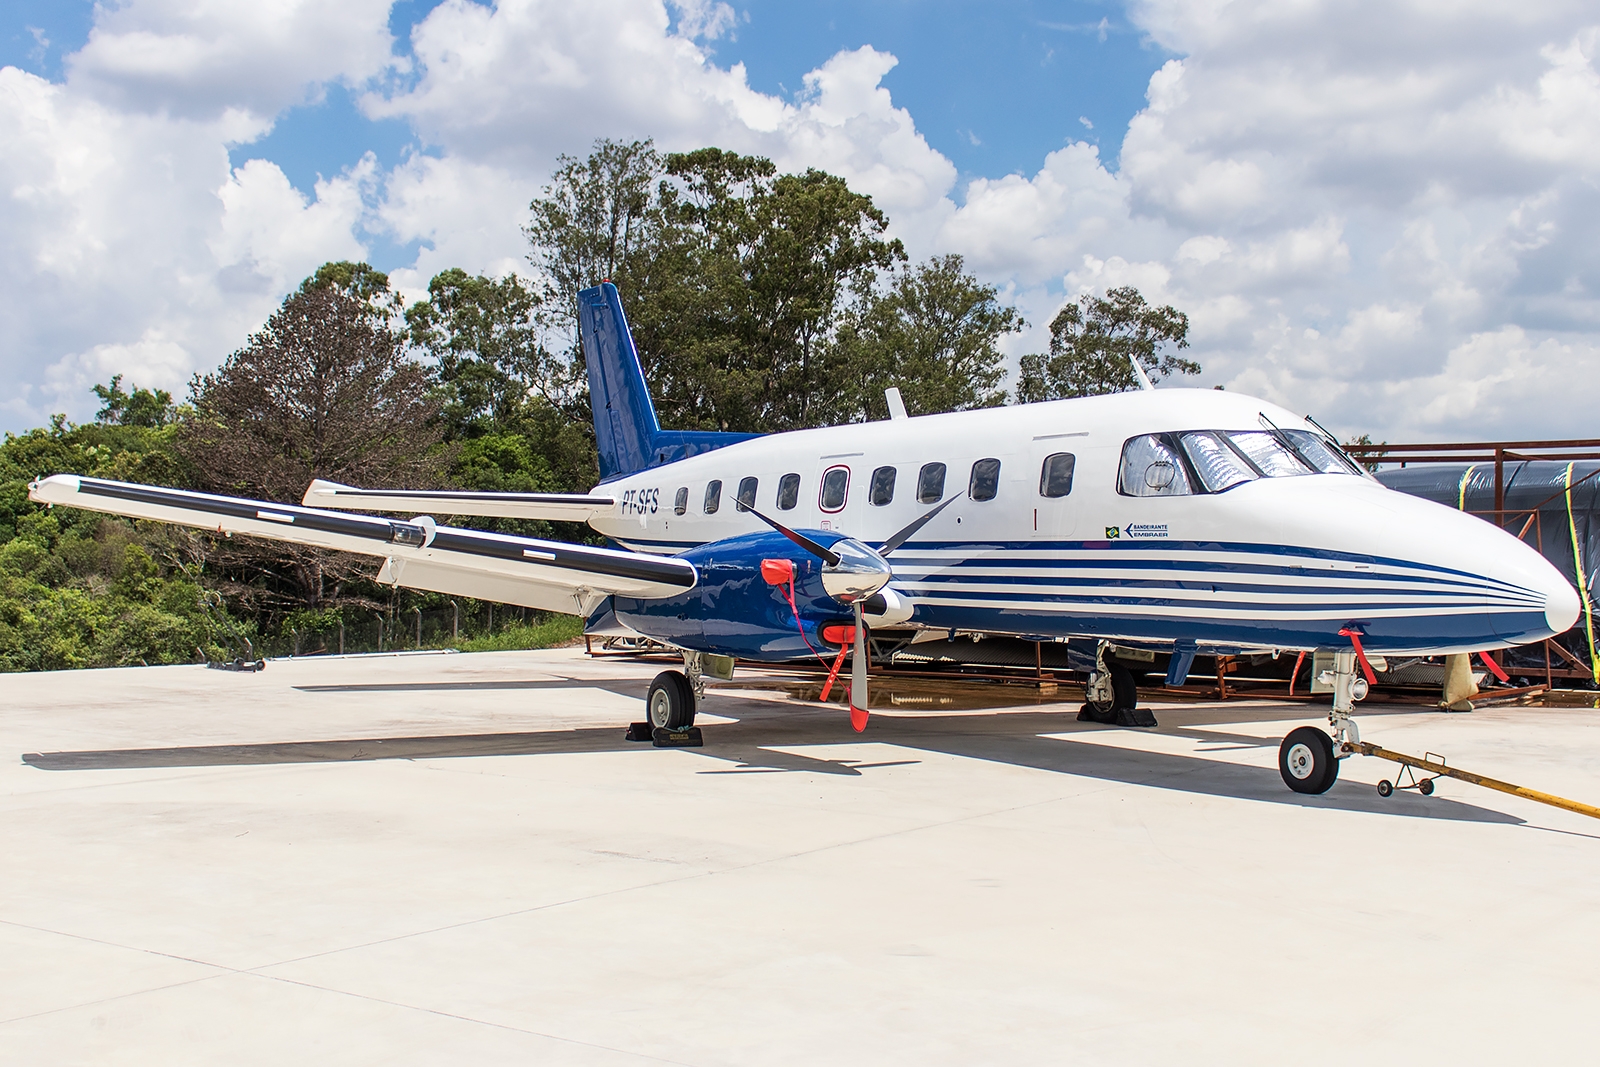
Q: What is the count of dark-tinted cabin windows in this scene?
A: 9